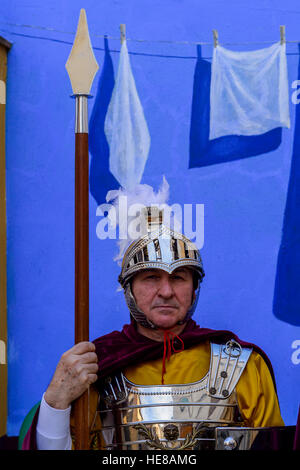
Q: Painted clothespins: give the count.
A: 3